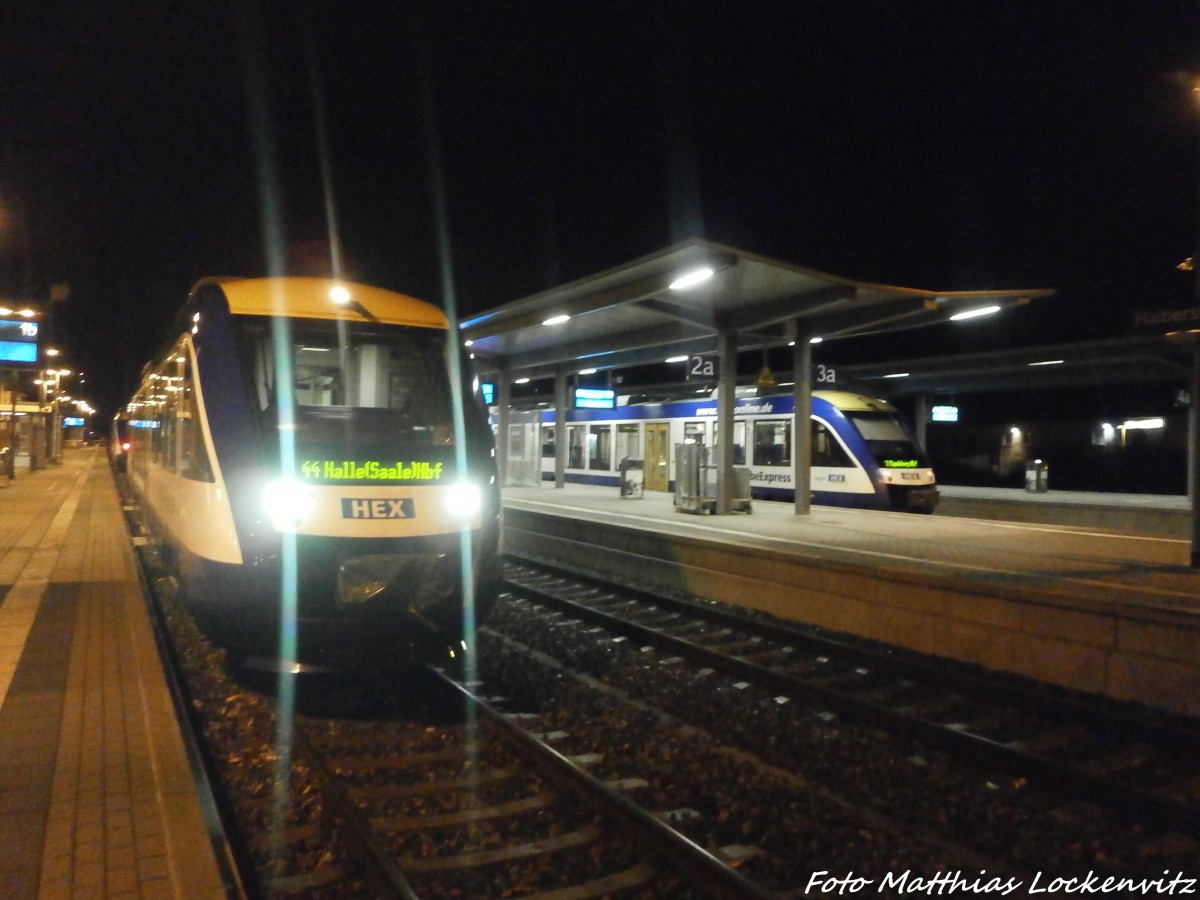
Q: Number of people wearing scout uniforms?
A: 0